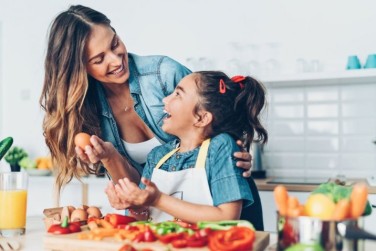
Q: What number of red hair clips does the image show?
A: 2